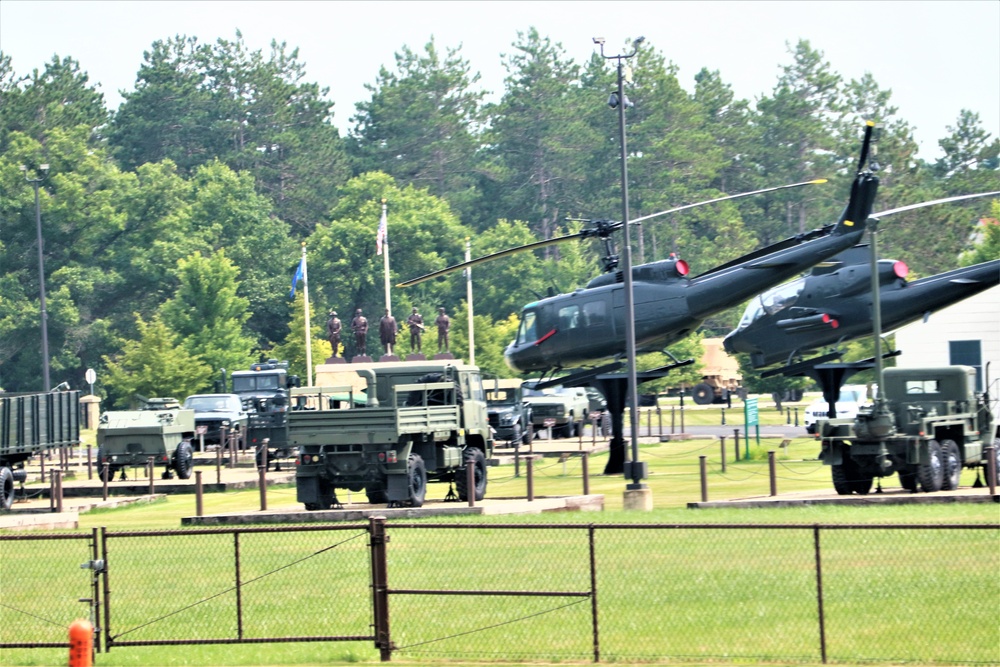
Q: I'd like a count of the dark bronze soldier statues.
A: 5